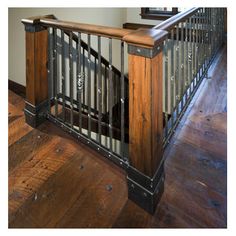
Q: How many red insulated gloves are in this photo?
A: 0